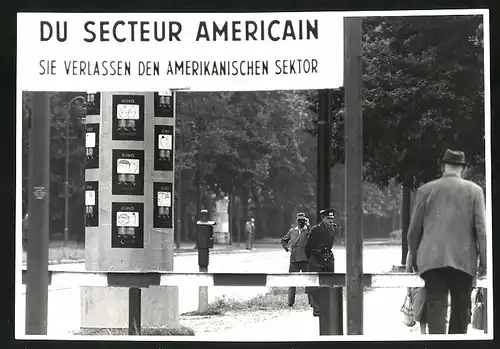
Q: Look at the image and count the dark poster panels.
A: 9